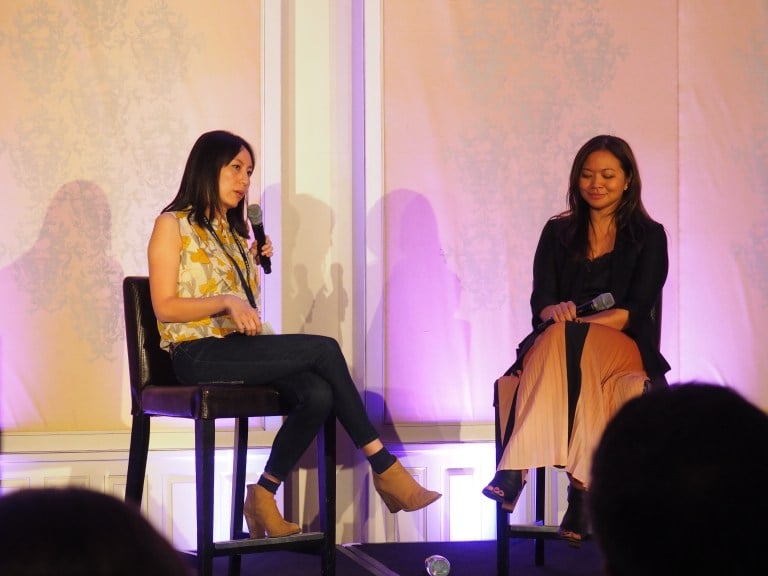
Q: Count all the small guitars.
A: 0